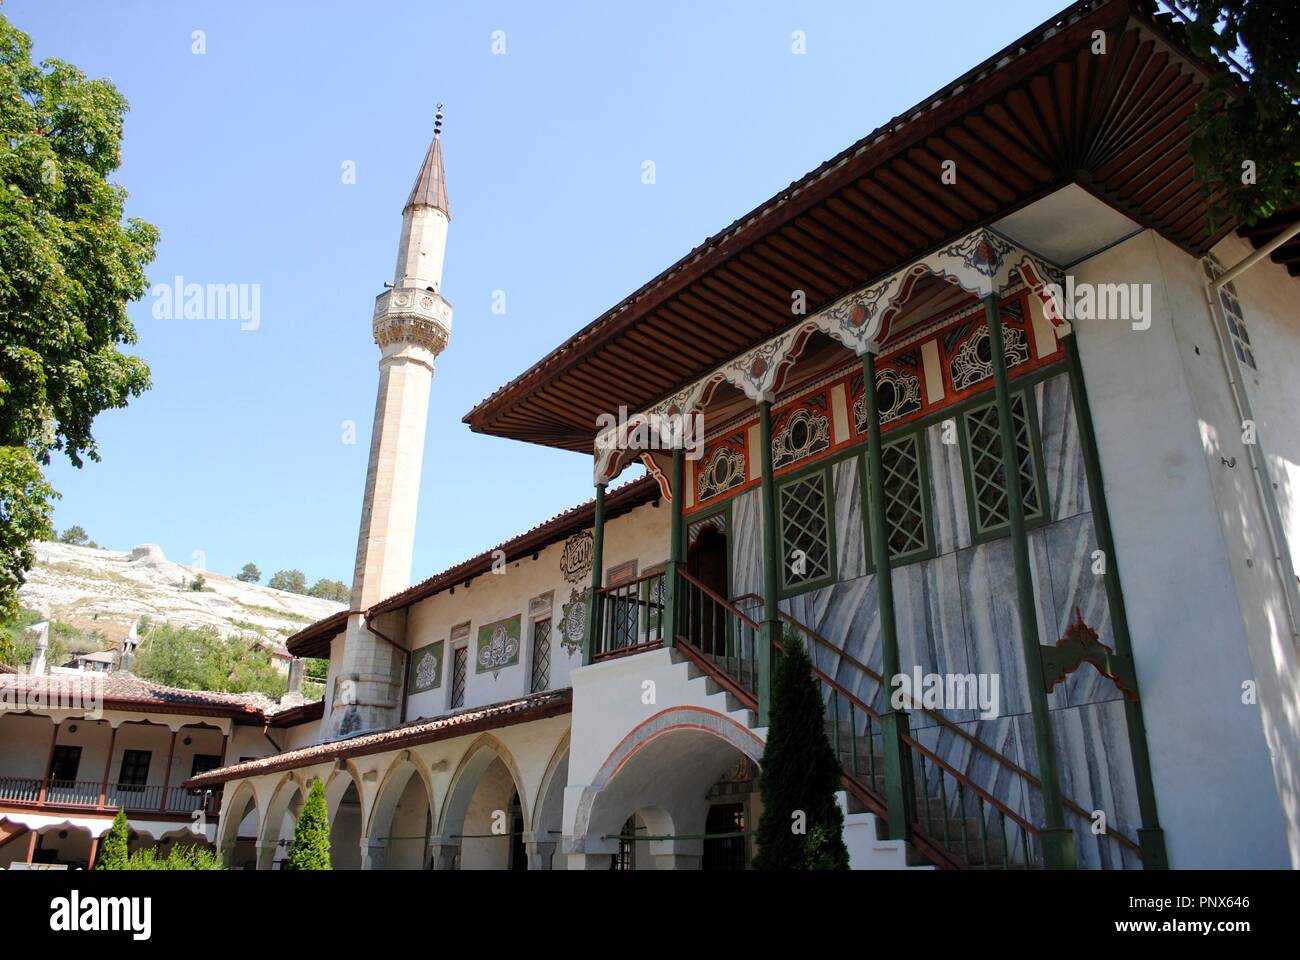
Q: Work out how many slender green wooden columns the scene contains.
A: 6